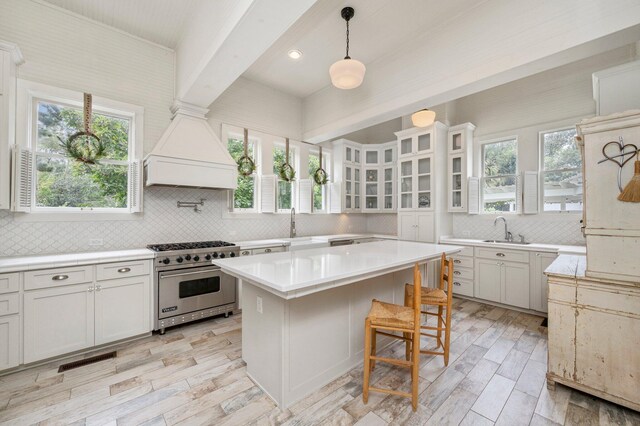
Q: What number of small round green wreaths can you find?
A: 4